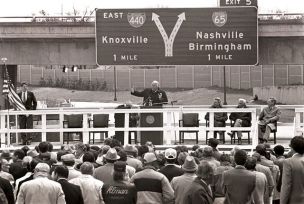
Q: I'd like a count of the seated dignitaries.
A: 3